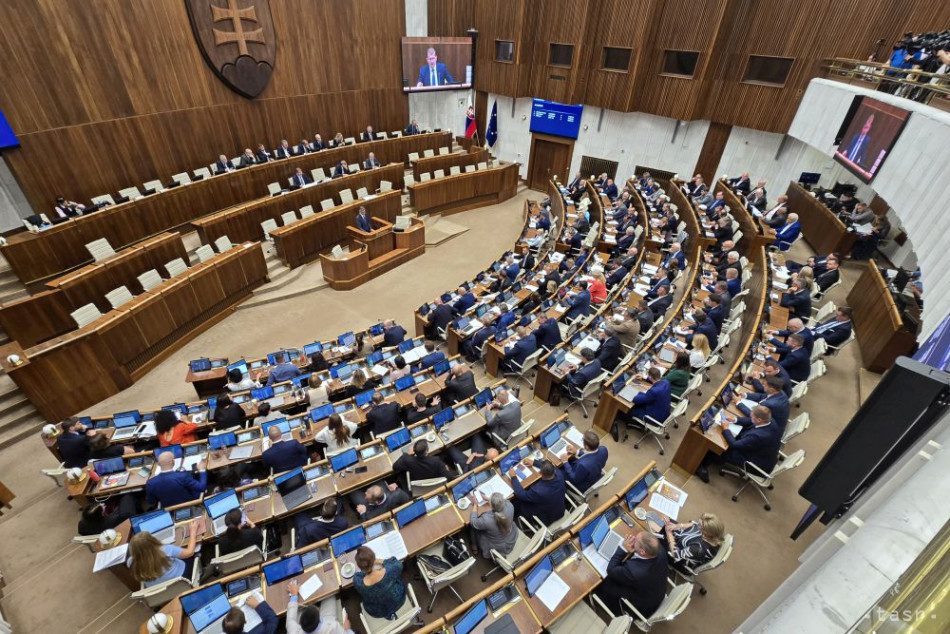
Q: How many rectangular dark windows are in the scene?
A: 5